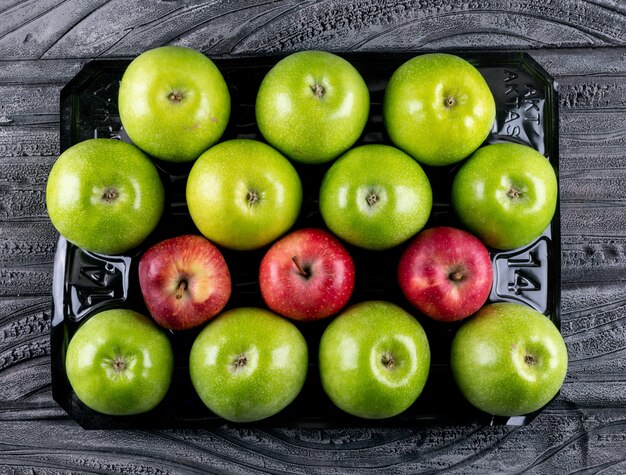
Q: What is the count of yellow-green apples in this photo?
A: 11